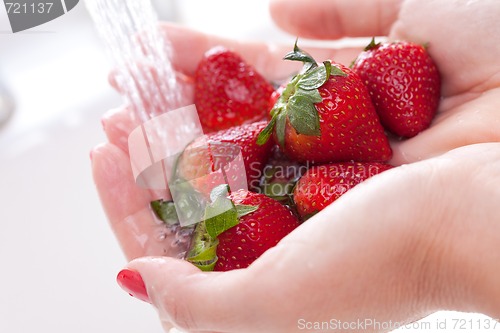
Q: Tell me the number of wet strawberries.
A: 6